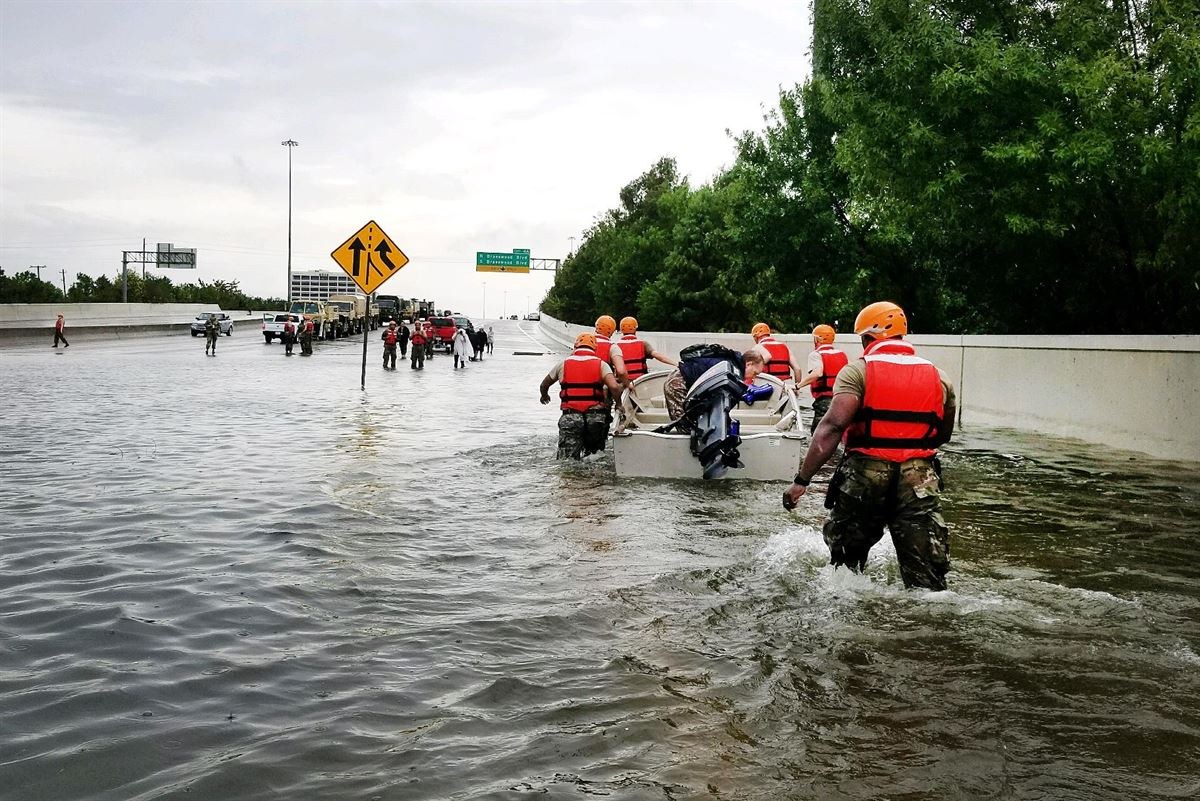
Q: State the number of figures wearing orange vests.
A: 12